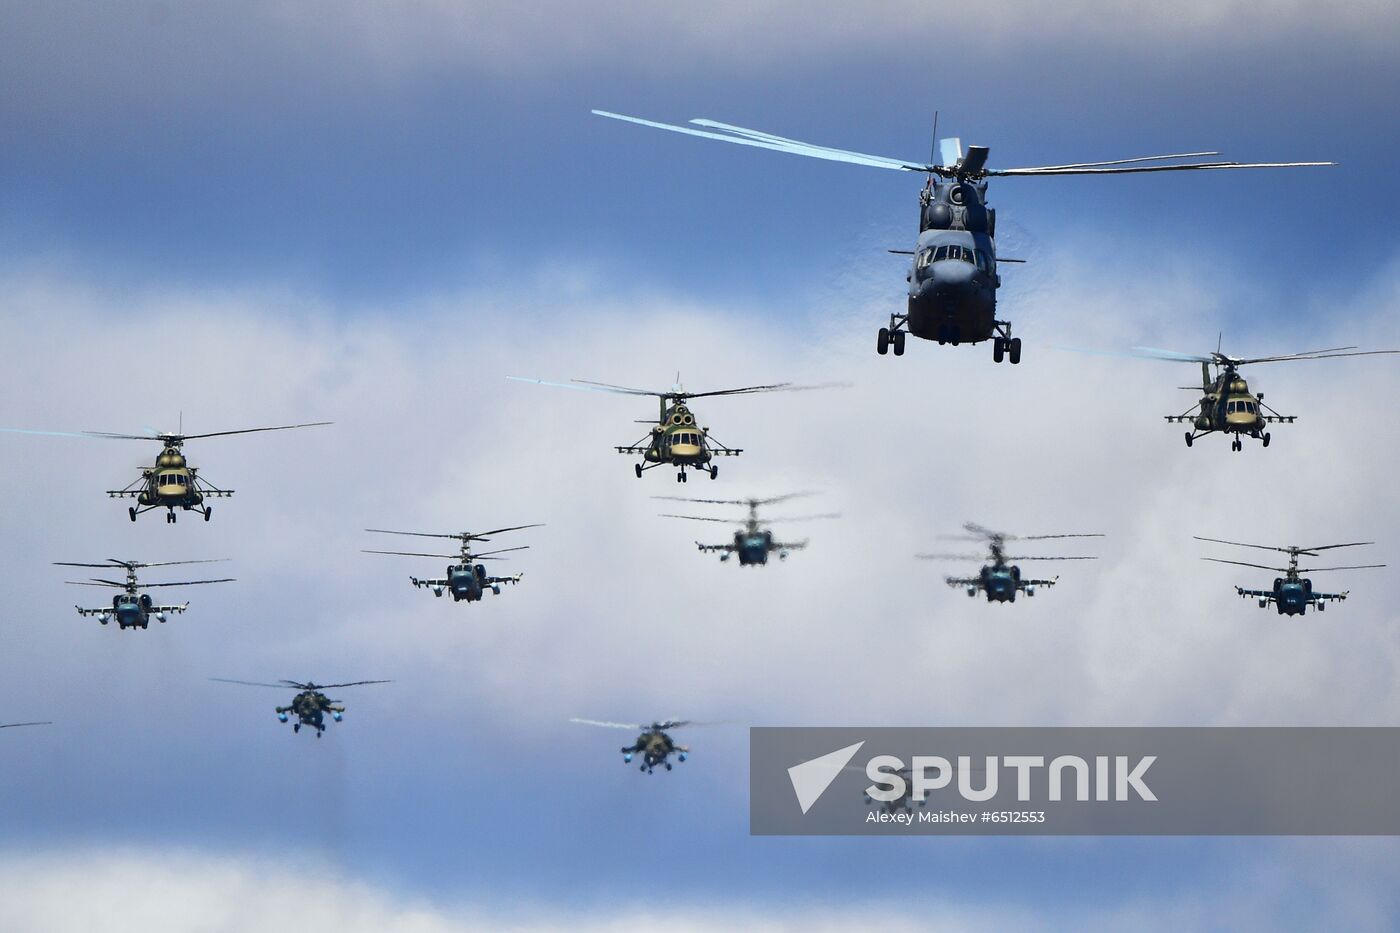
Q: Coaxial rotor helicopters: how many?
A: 5